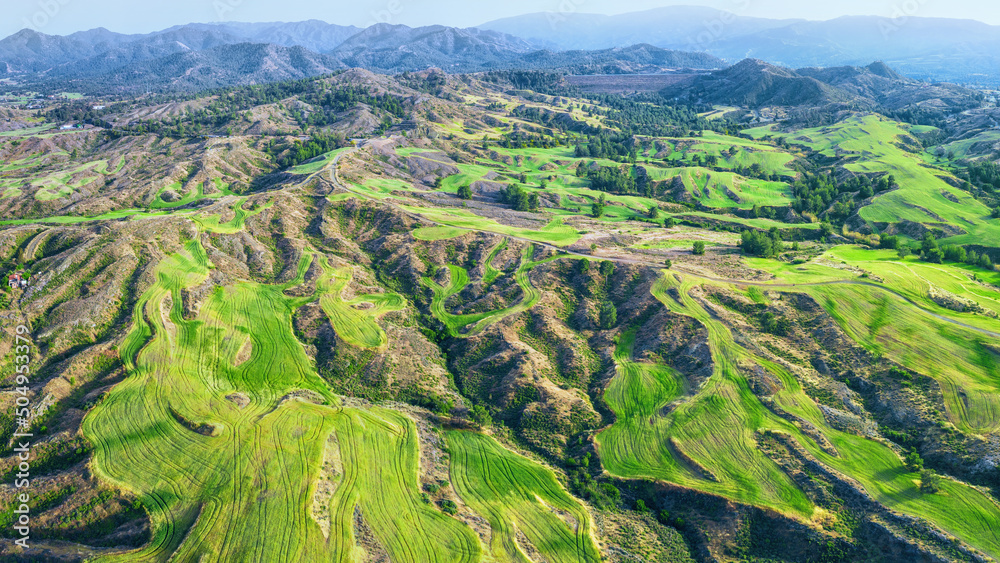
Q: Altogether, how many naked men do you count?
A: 0